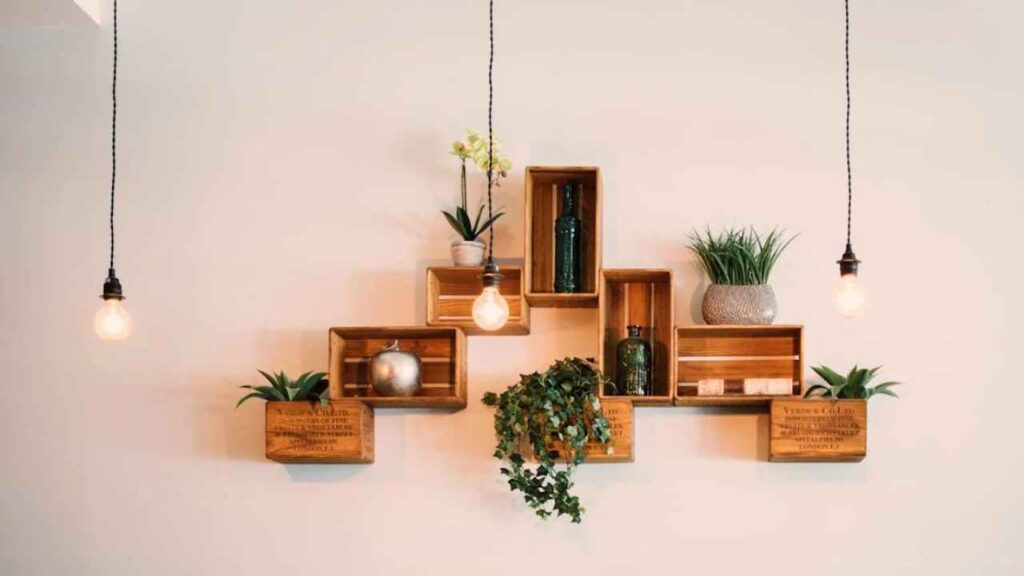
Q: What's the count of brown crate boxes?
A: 8